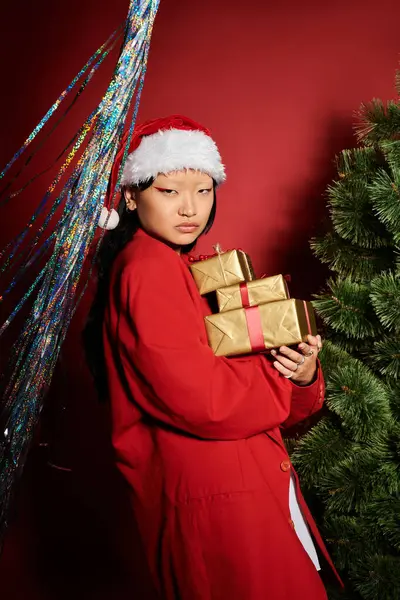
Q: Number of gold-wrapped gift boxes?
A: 3